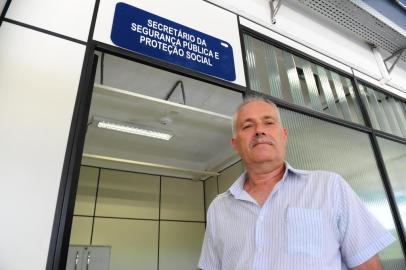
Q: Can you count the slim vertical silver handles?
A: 2